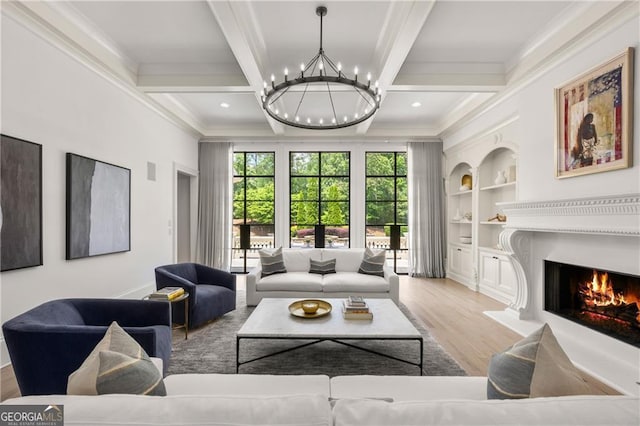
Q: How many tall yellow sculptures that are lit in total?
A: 0